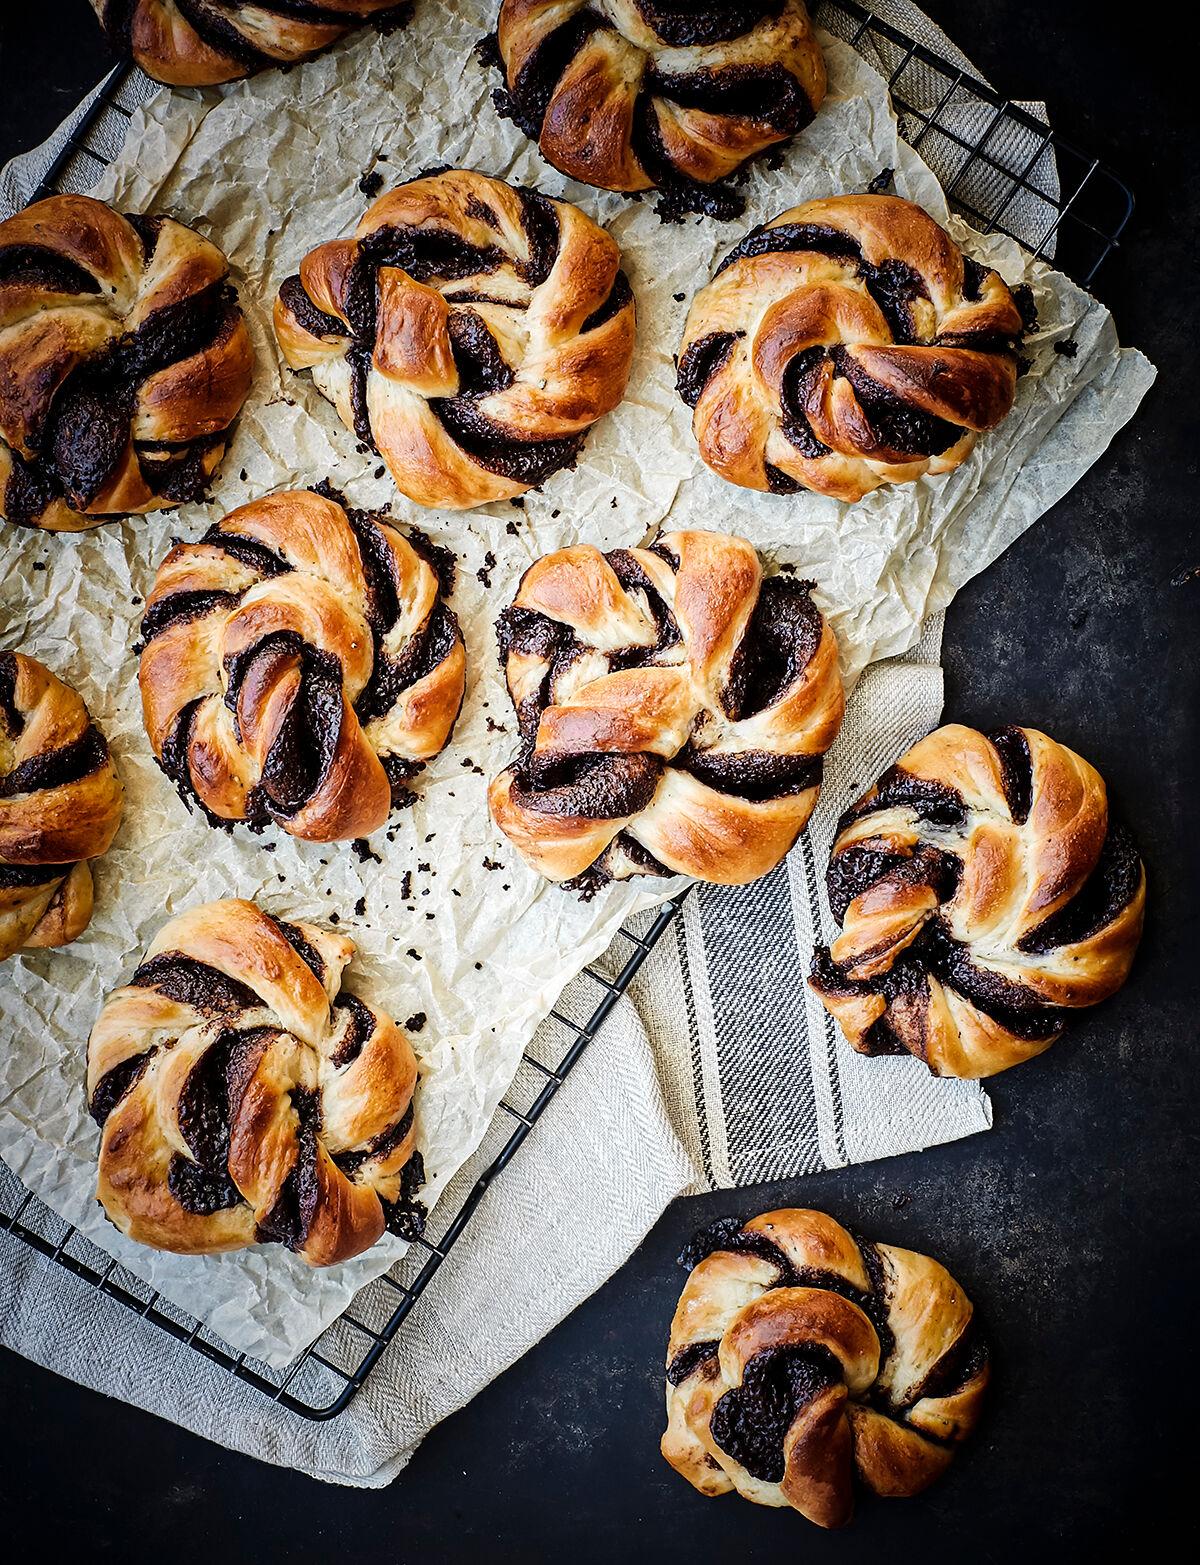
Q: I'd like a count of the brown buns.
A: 11